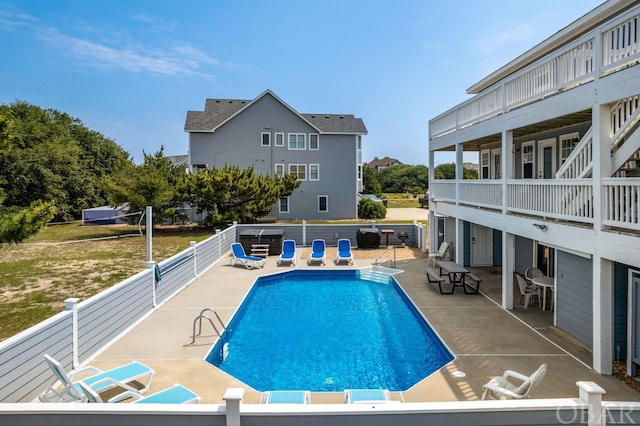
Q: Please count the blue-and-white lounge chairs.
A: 8